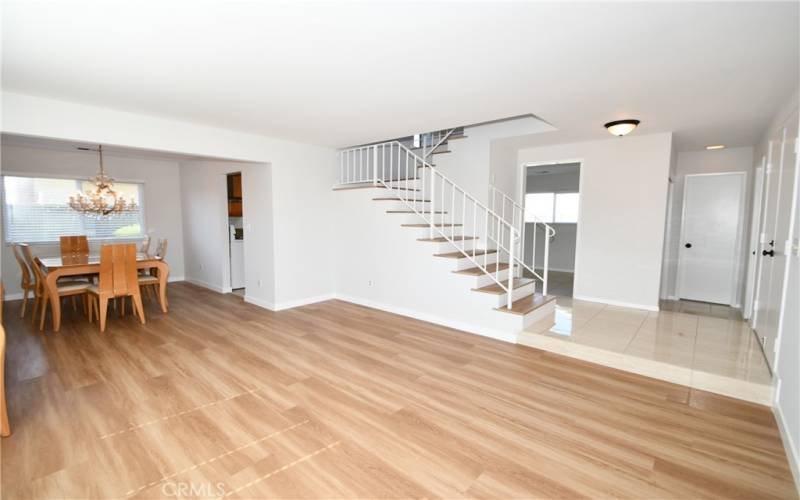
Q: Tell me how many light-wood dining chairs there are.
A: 6